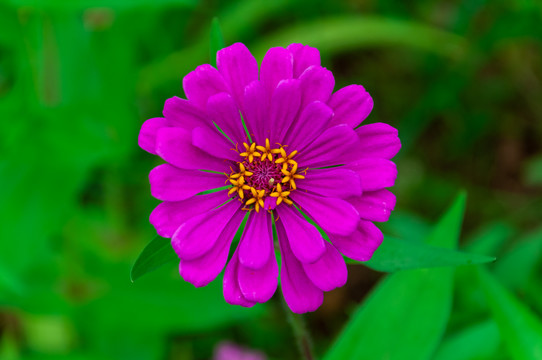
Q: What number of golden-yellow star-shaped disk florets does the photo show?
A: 8